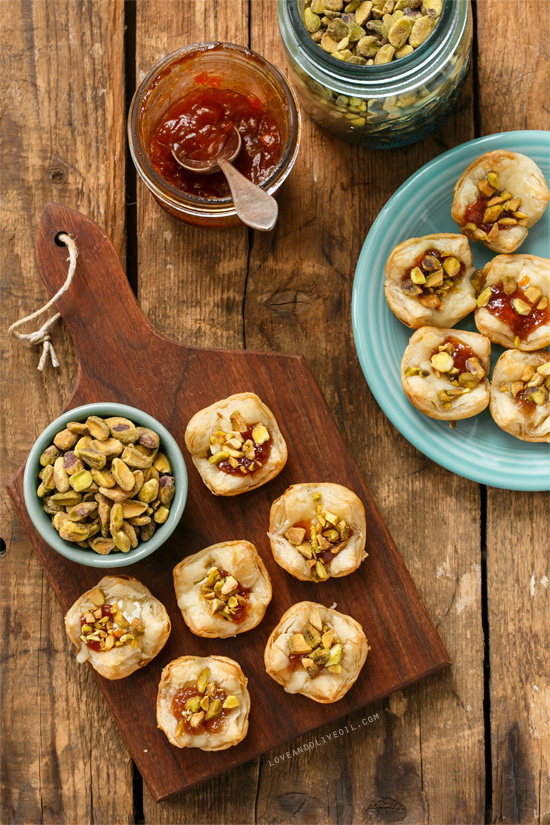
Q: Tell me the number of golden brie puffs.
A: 11